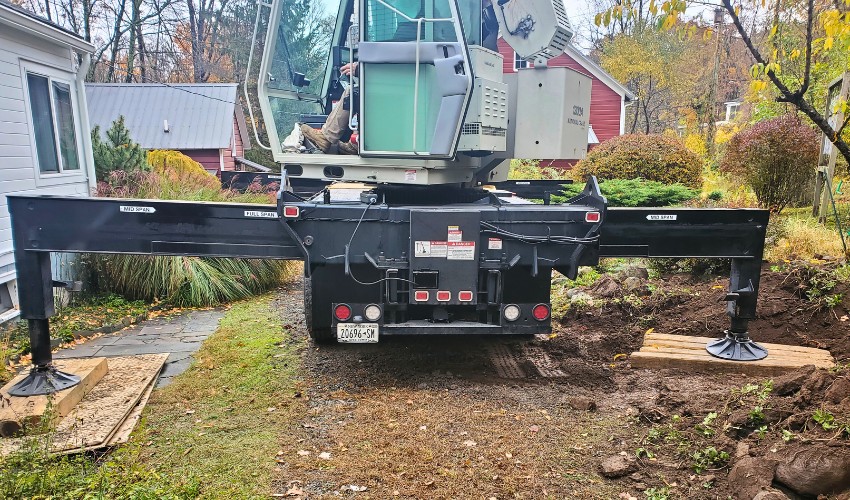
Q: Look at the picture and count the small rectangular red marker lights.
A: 5